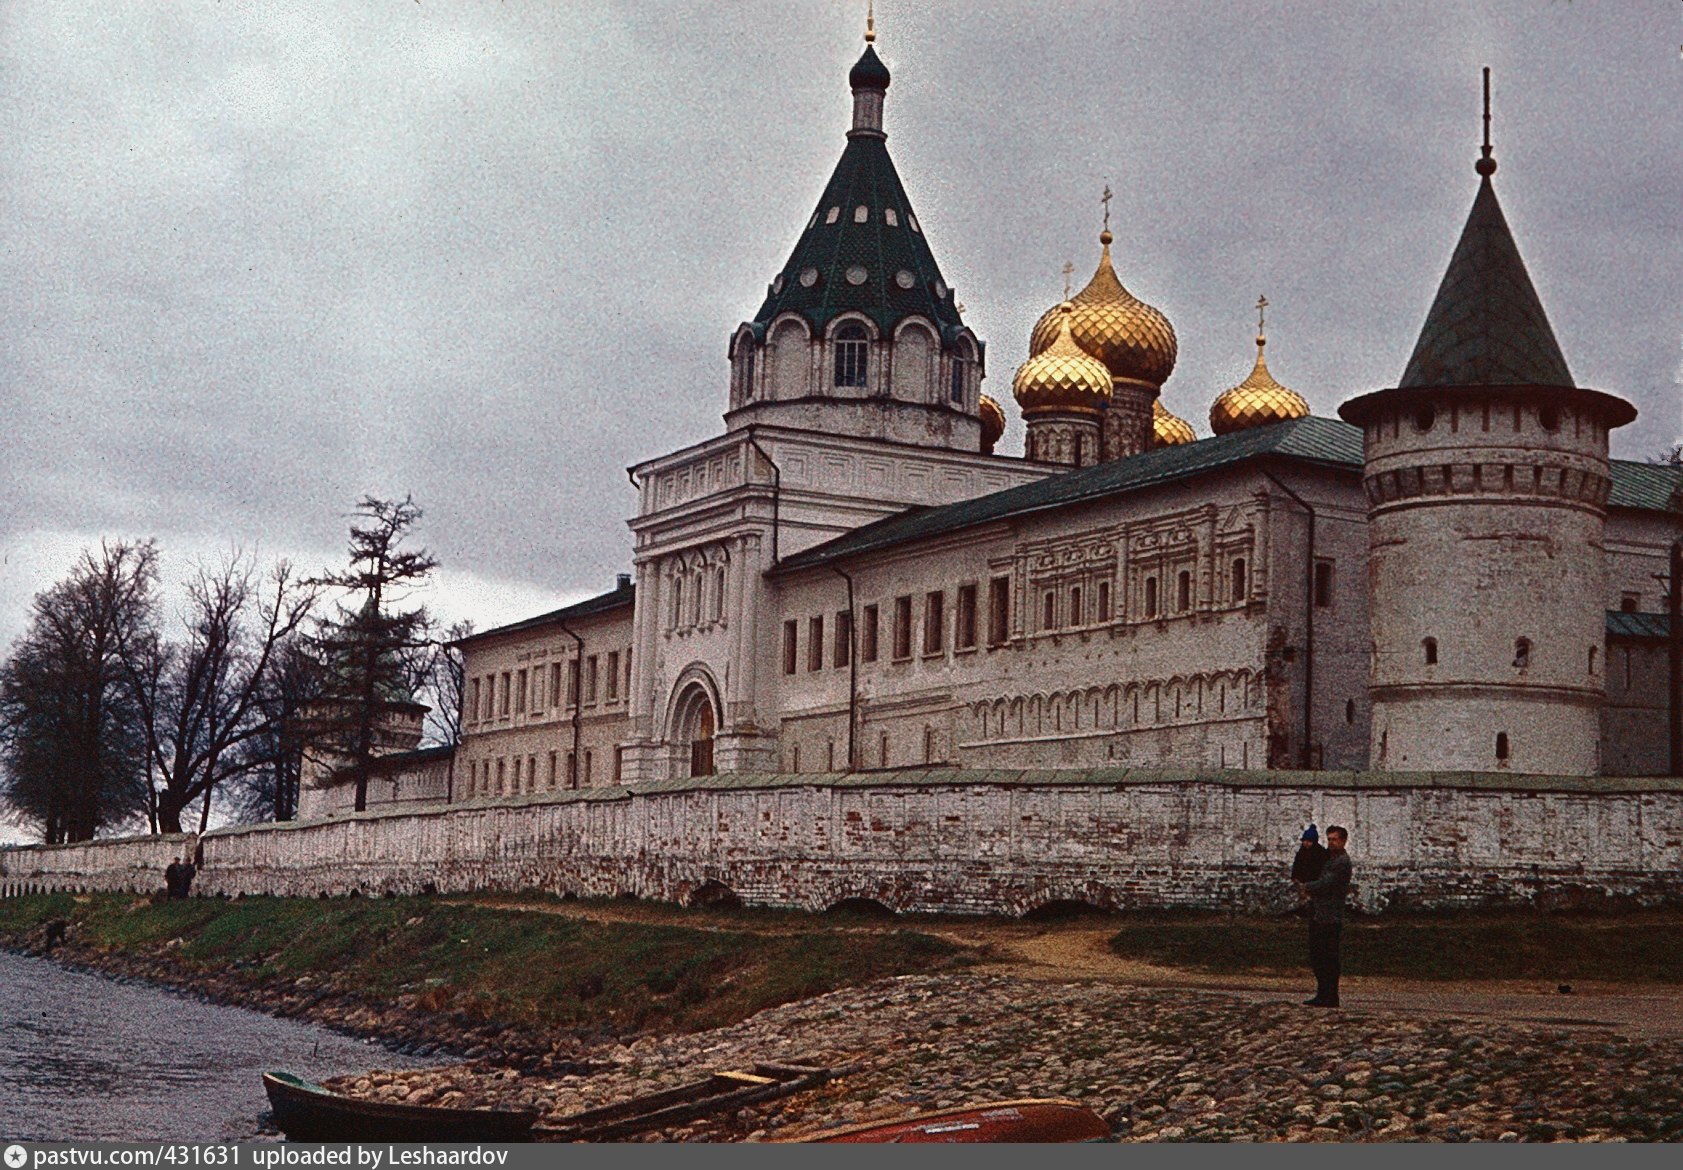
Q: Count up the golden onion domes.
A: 5